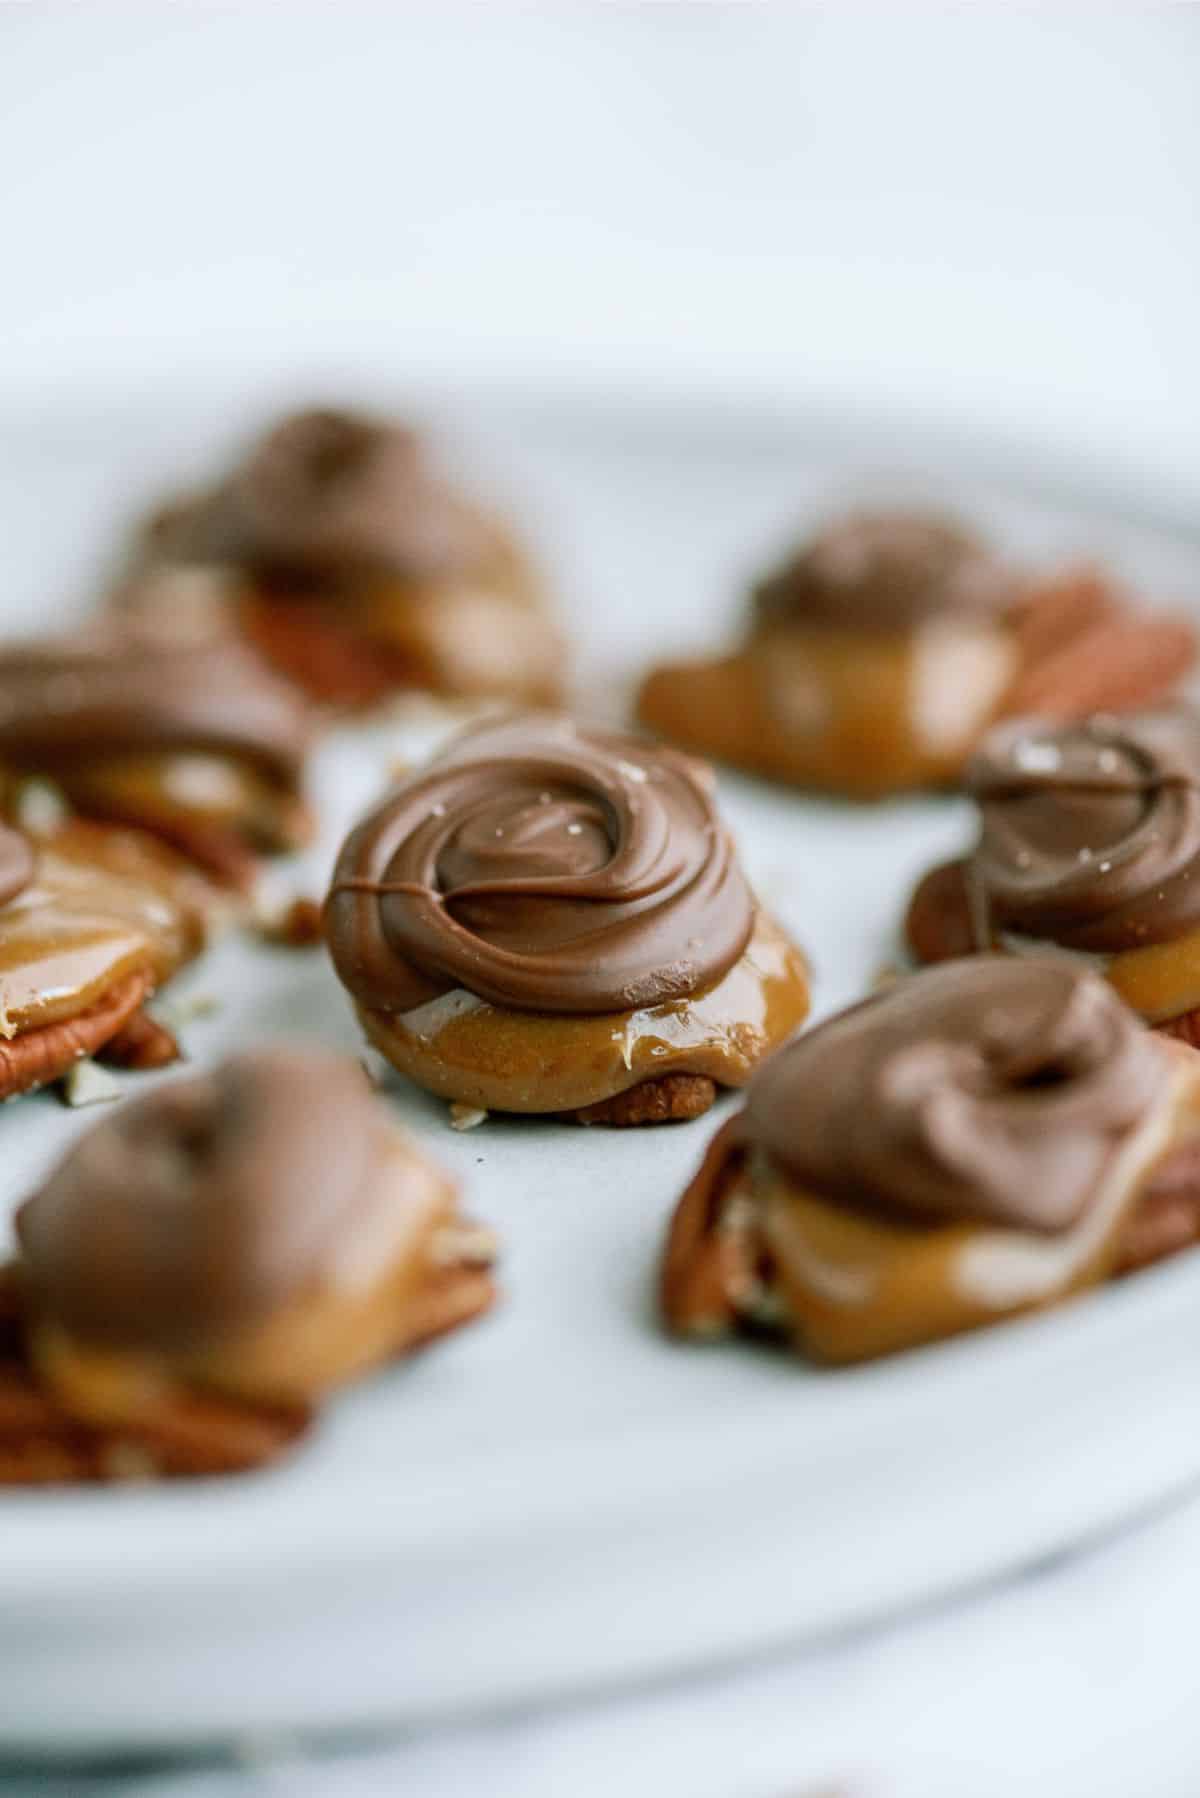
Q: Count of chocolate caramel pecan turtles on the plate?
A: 8